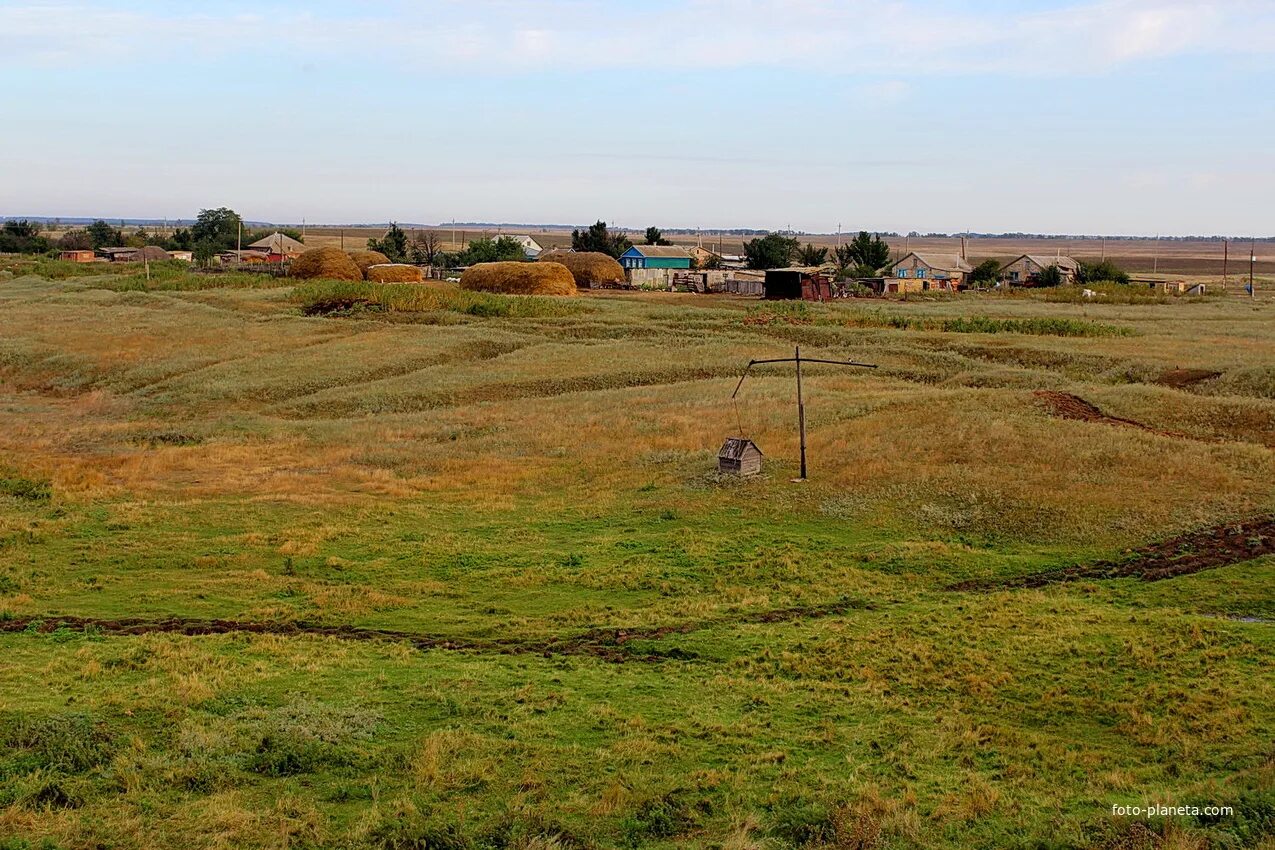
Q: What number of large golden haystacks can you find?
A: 5